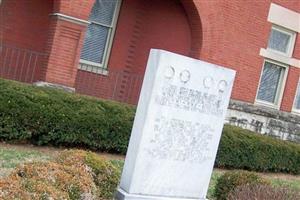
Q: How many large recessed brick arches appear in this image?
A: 1